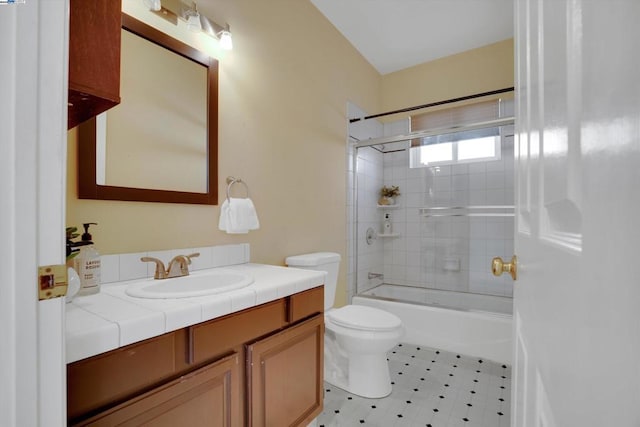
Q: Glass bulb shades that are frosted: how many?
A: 3